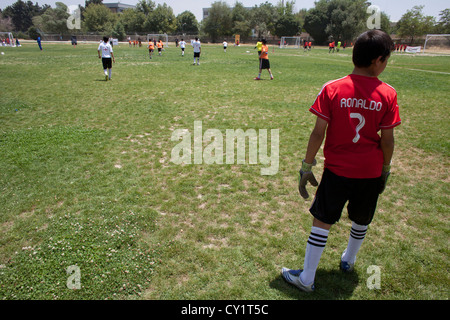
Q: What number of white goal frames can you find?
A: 4